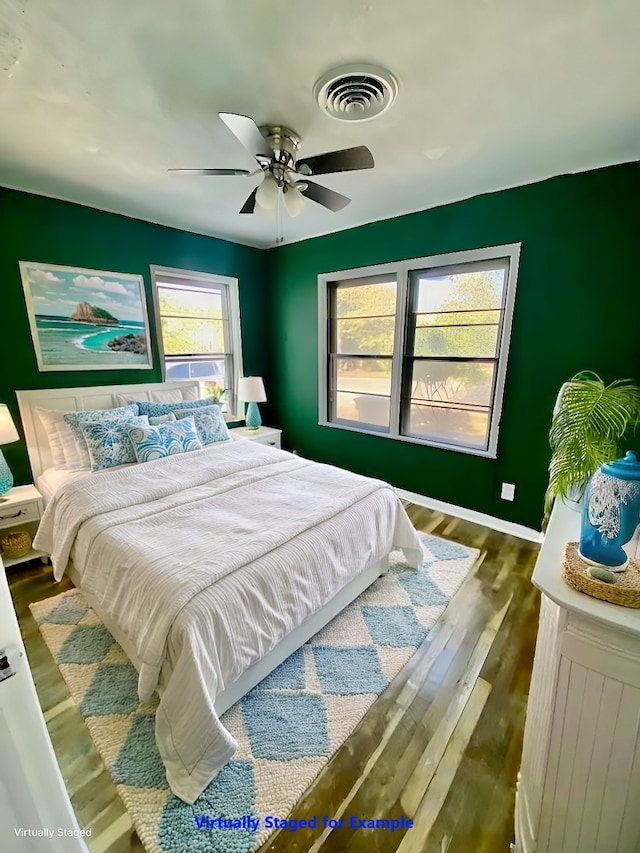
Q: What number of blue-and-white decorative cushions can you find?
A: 5